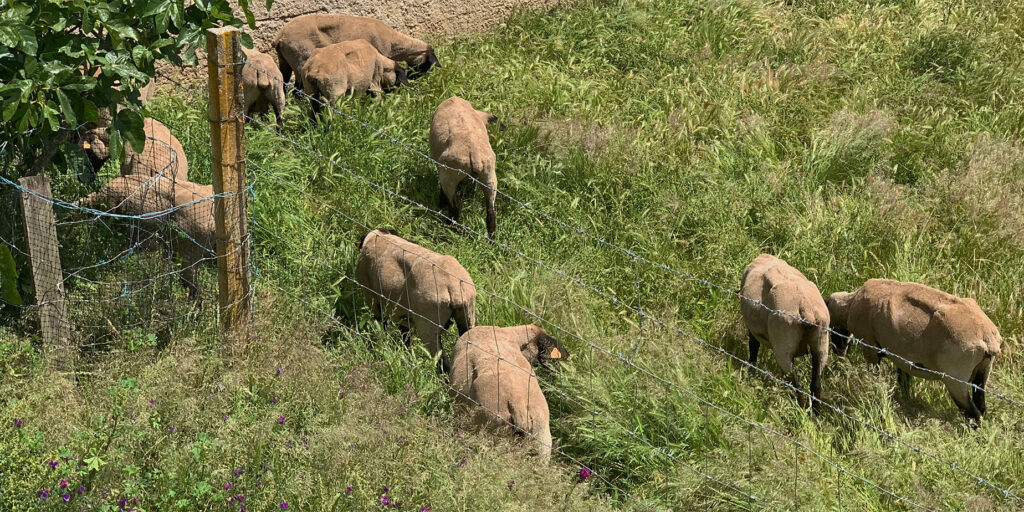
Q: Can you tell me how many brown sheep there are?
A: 10